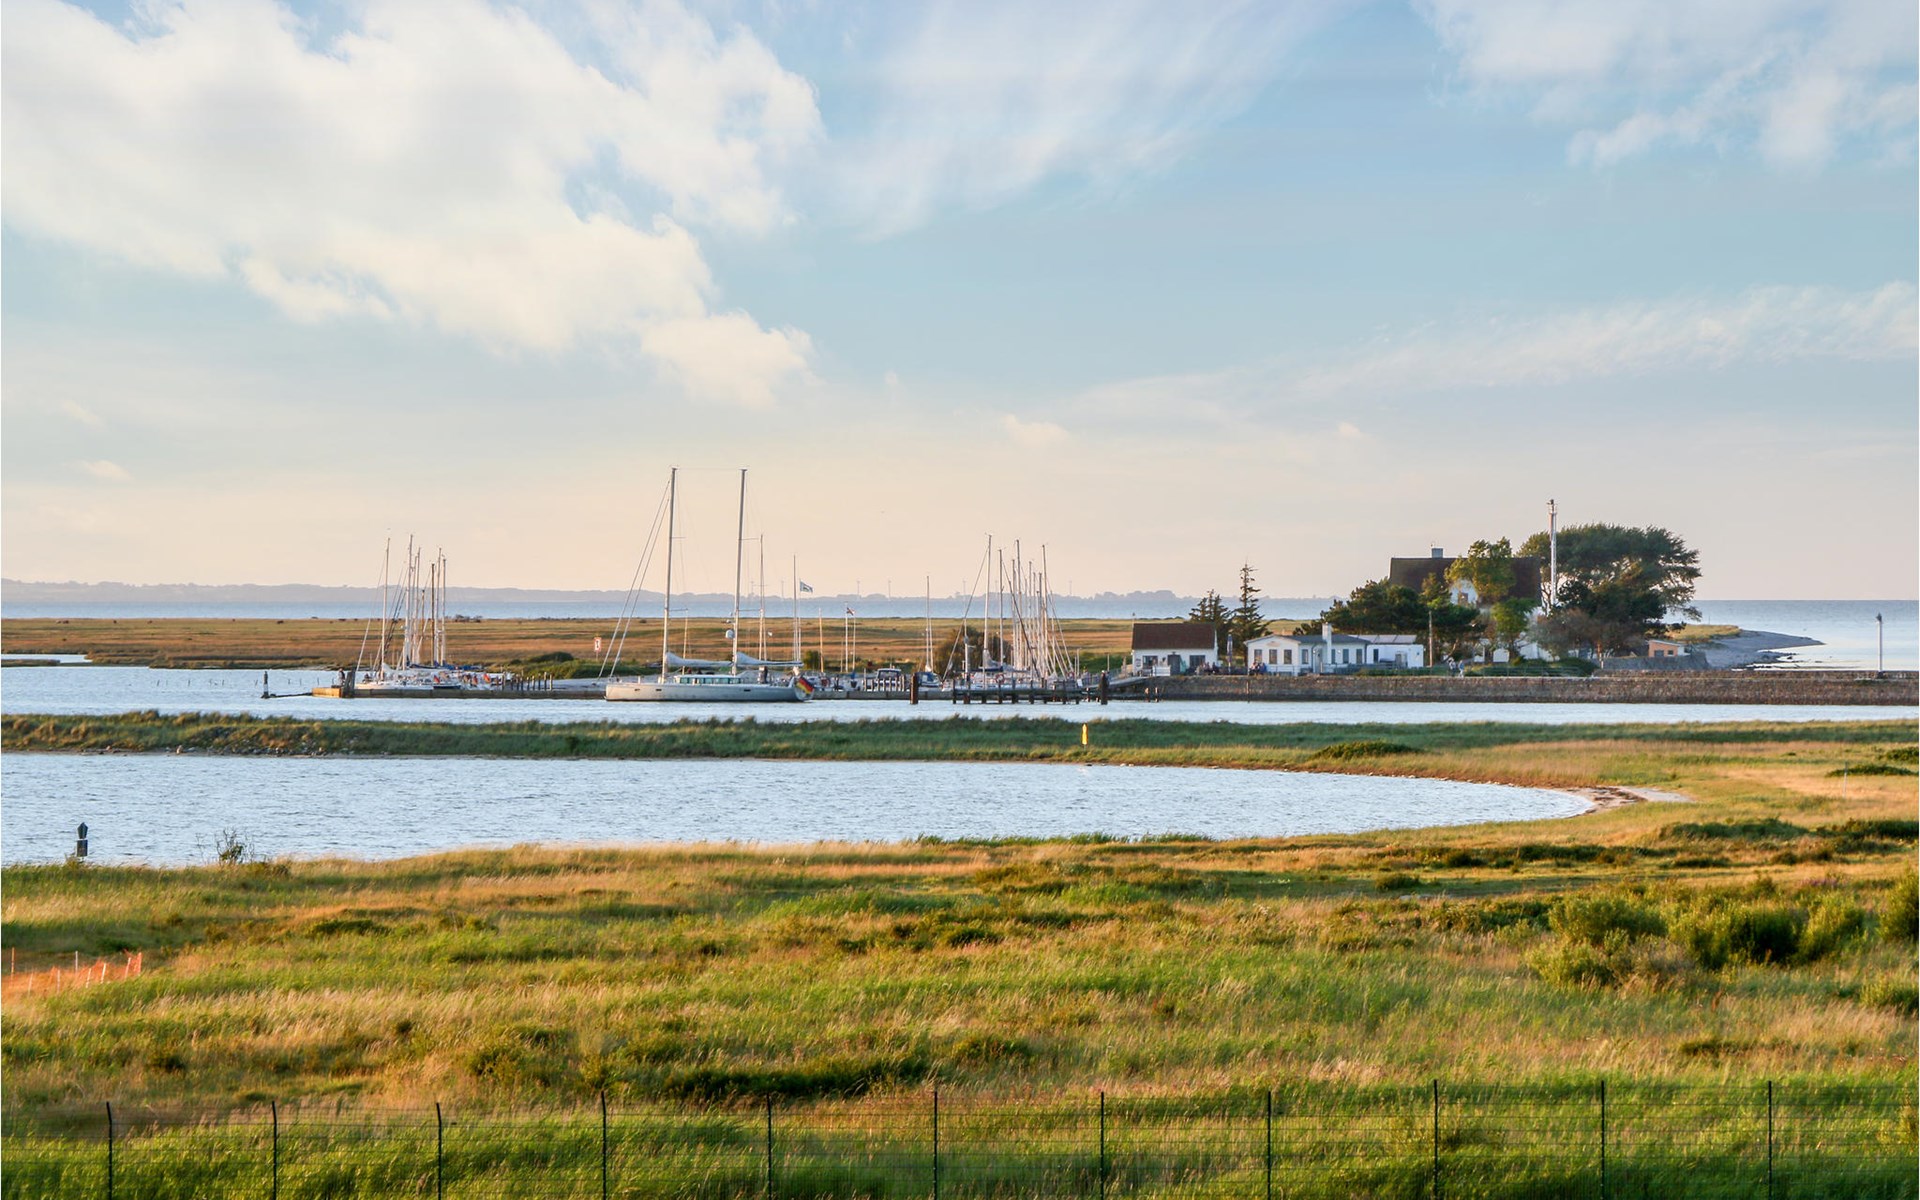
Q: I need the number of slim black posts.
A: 11